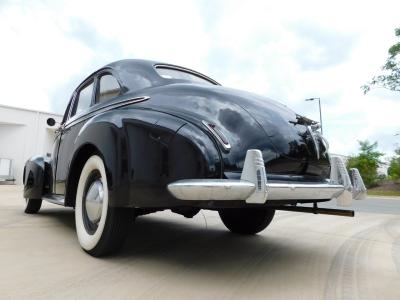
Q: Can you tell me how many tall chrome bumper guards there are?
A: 3